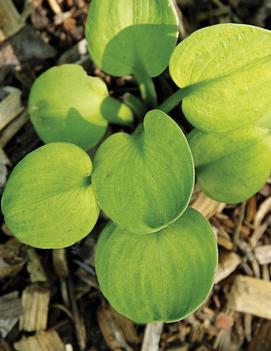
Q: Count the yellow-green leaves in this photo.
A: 7